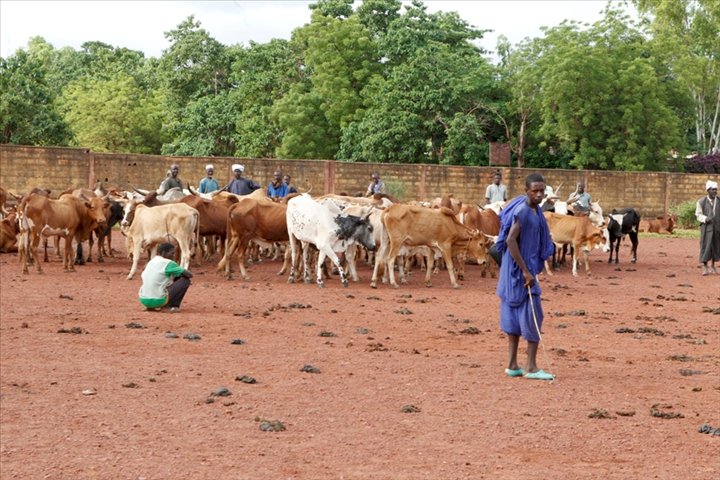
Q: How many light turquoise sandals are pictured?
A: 2